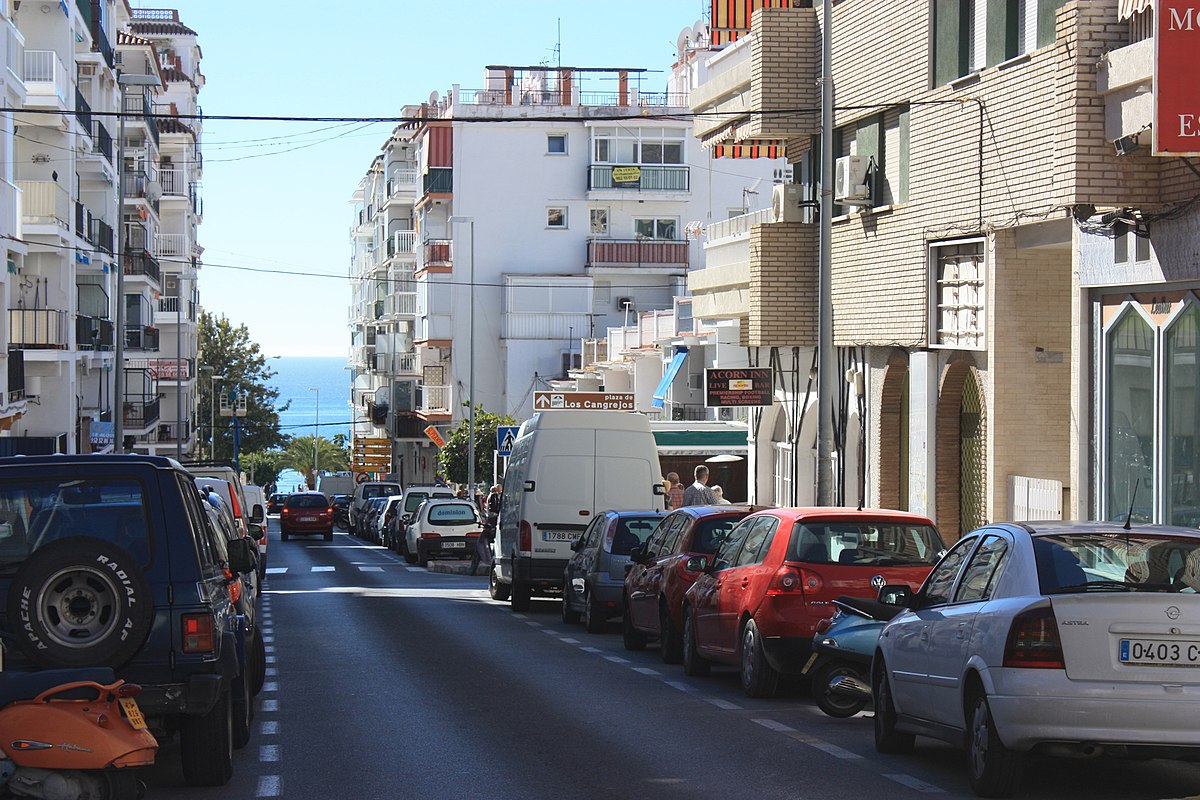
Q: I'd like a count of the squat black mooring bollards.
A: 0